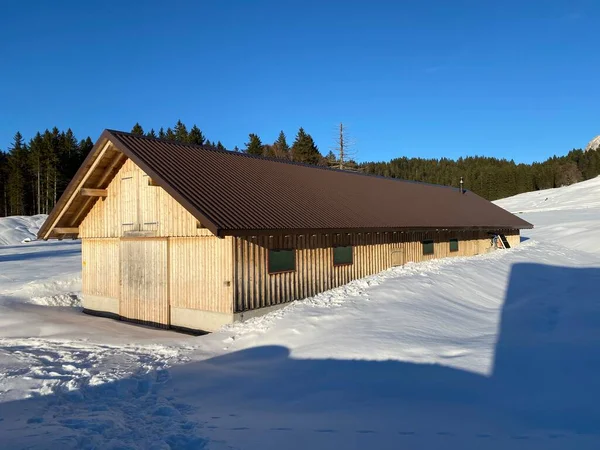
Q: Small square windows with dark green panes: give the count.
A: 4